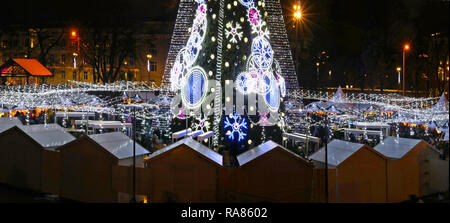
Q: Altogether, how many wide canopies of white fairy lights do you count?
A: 2